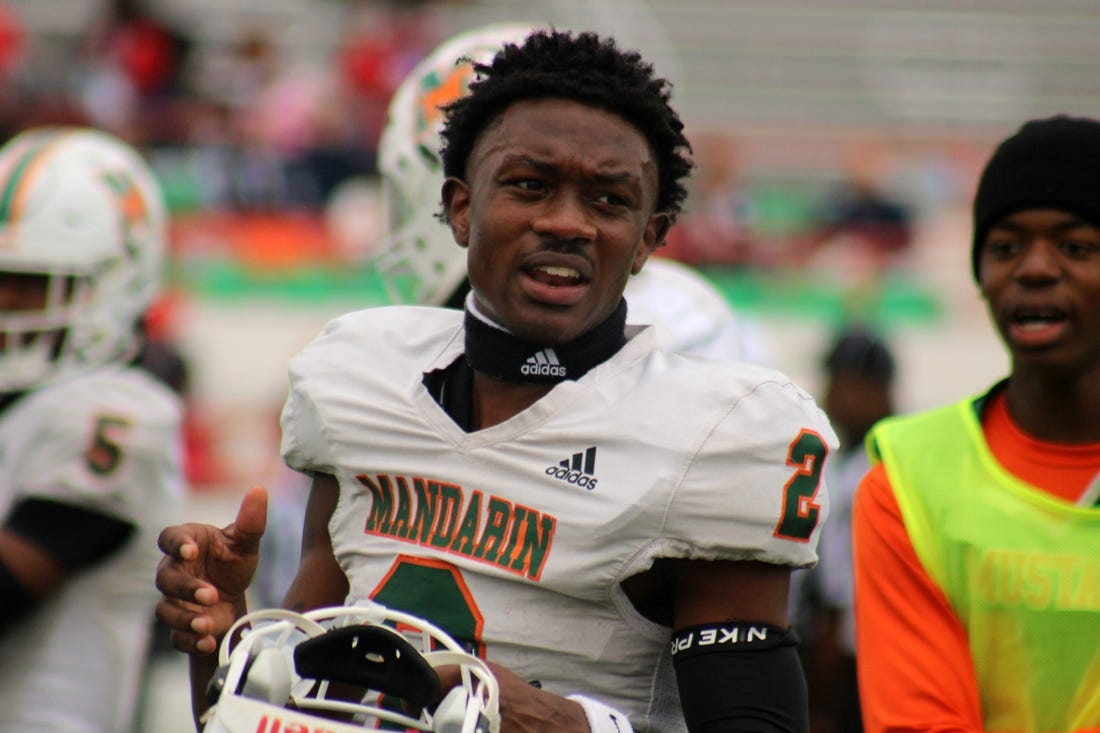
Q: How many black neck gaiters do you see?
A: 1